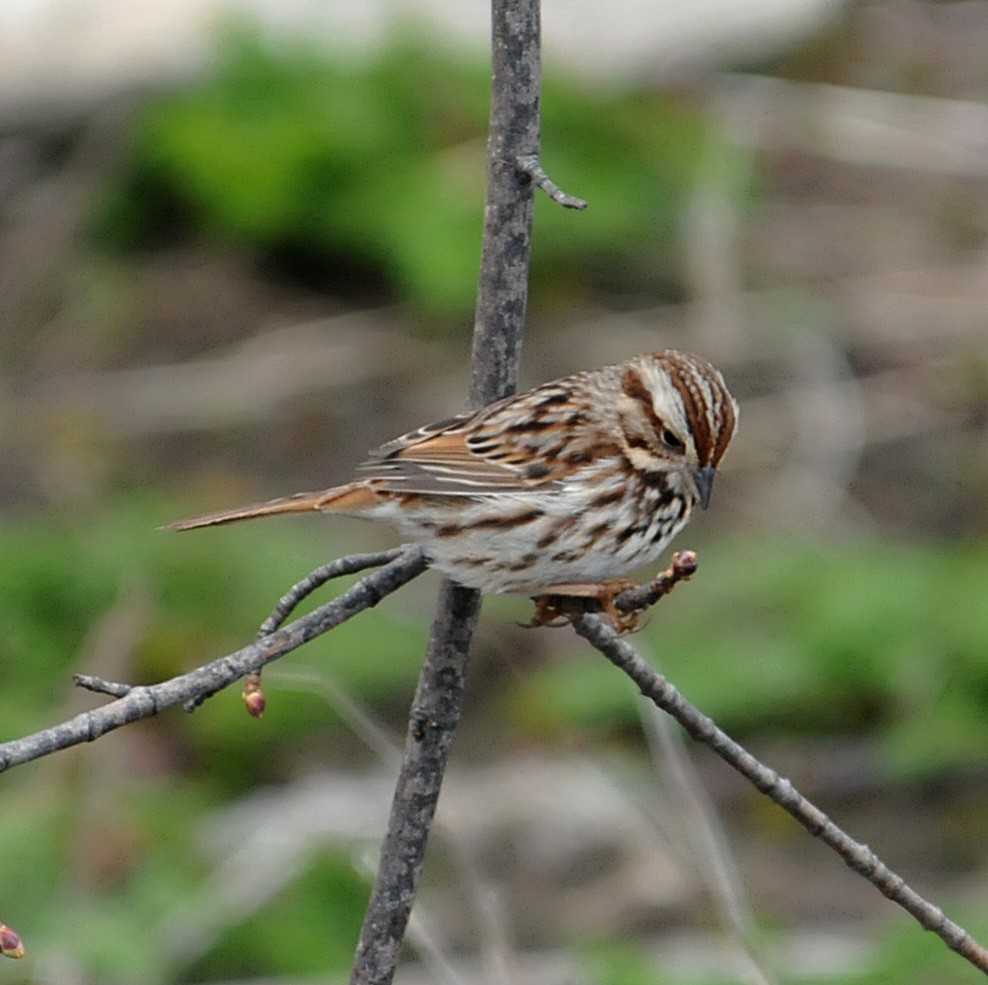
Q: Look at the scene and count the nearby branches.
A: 3